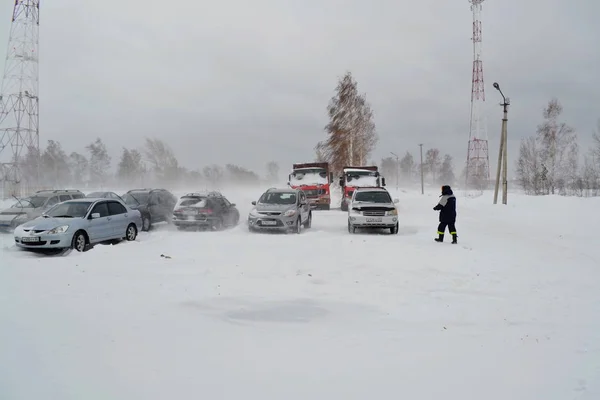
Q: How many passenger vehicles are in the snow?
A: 7